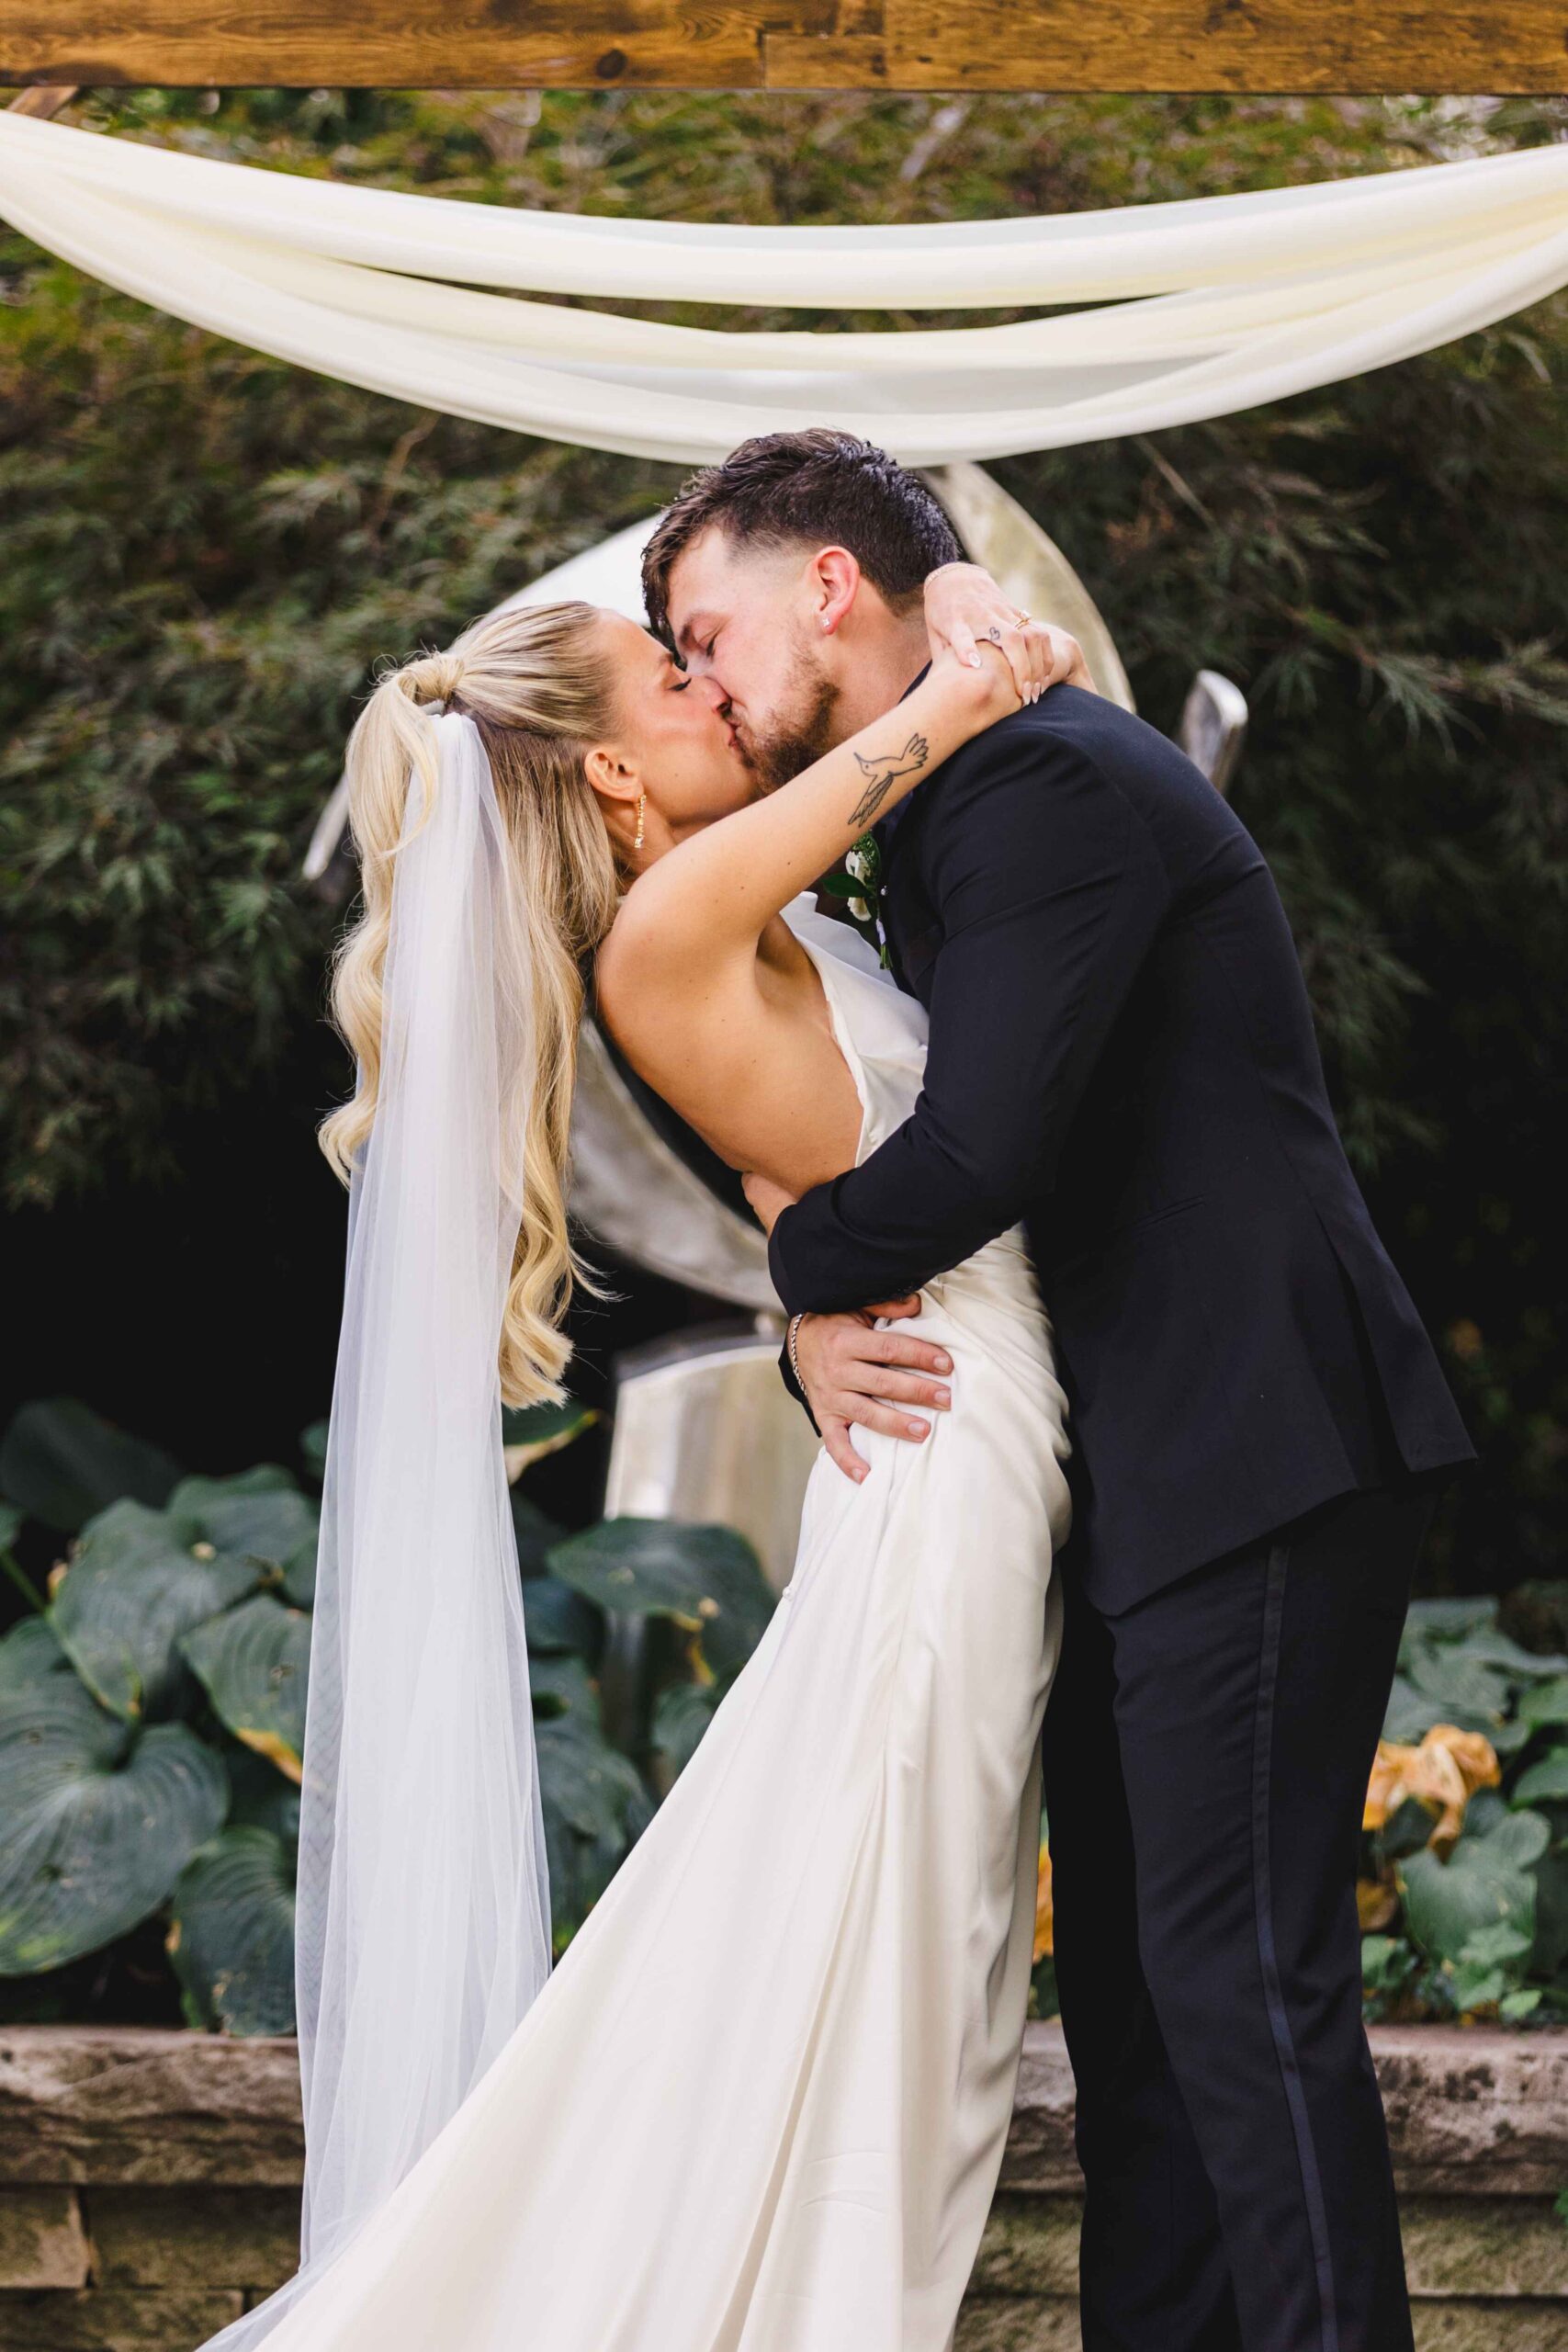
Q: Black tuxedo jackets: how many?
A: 1